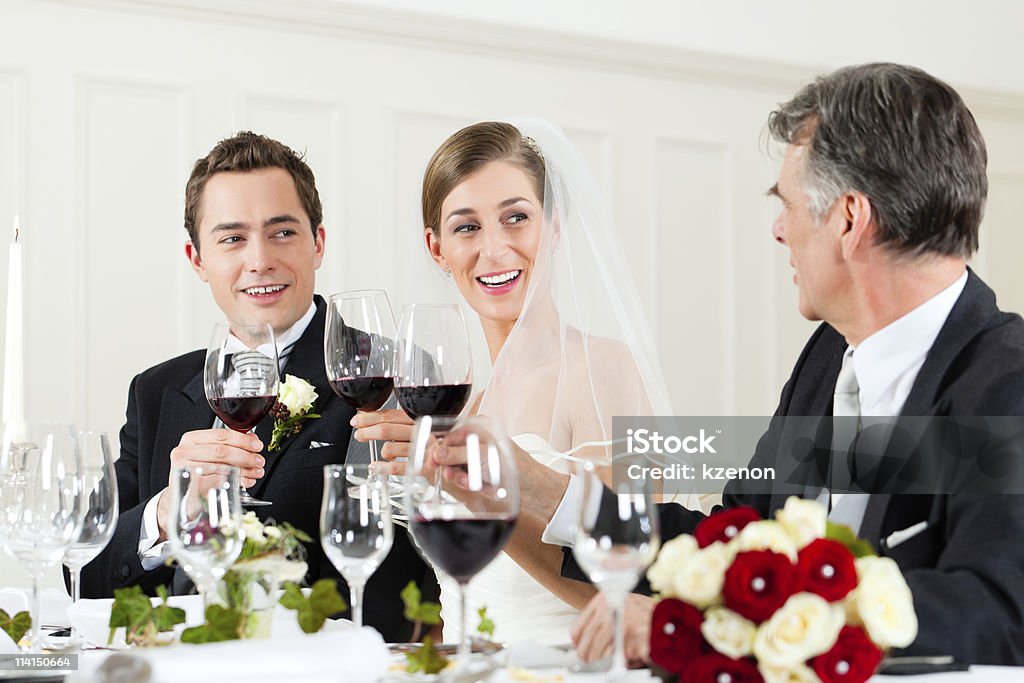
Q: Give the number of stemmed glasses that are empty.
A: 5